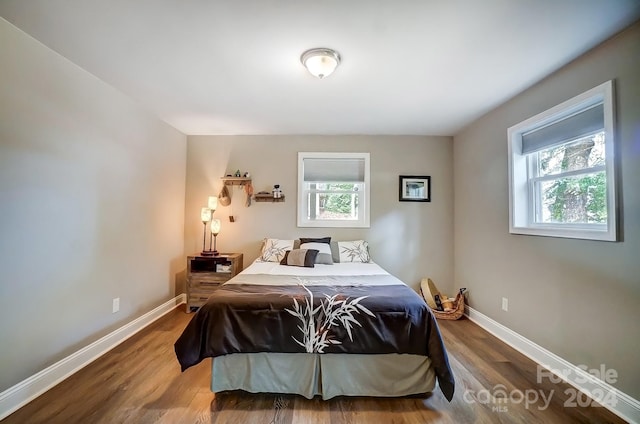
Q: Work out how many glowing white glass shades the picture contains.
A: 4